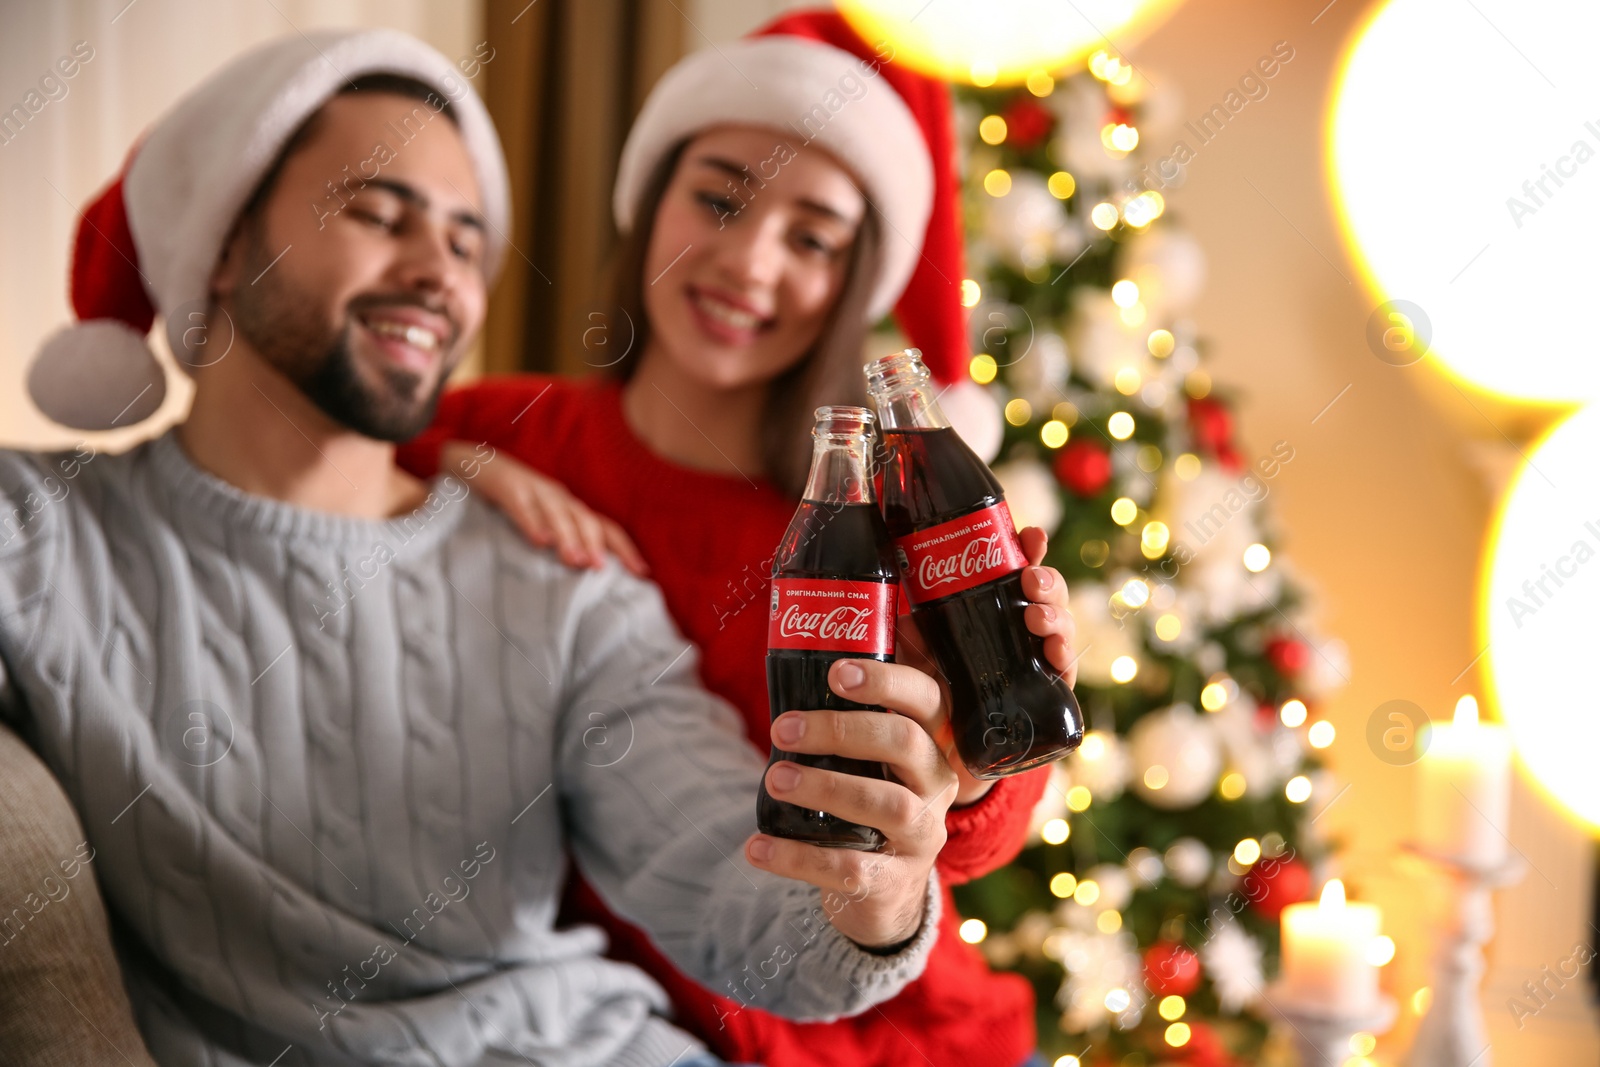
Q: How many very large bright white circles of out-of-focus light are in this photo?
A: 3